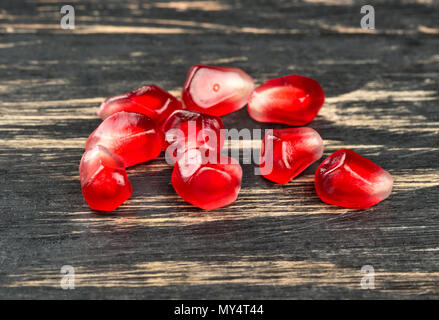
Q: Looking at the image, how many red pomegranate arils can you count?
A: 9